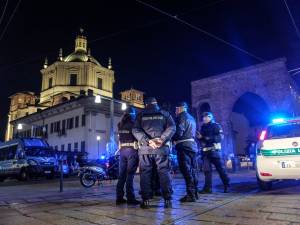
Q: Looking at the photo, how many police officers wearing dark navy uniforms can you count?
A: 4